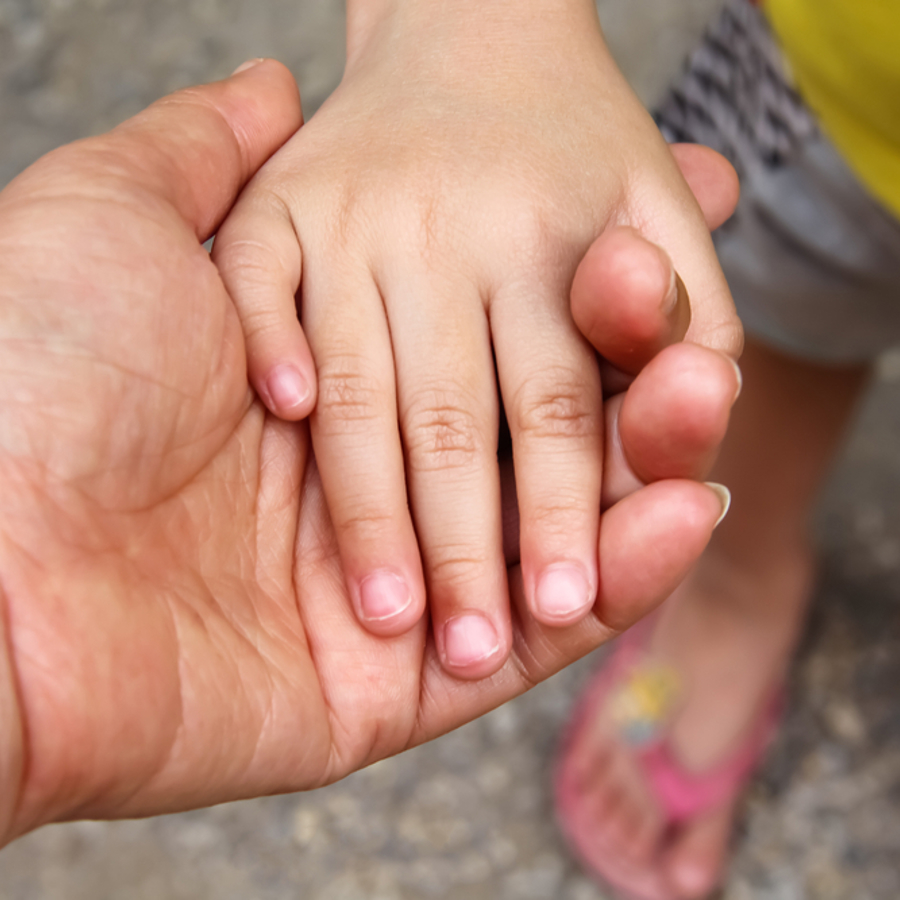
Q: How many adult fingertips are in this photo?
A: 5